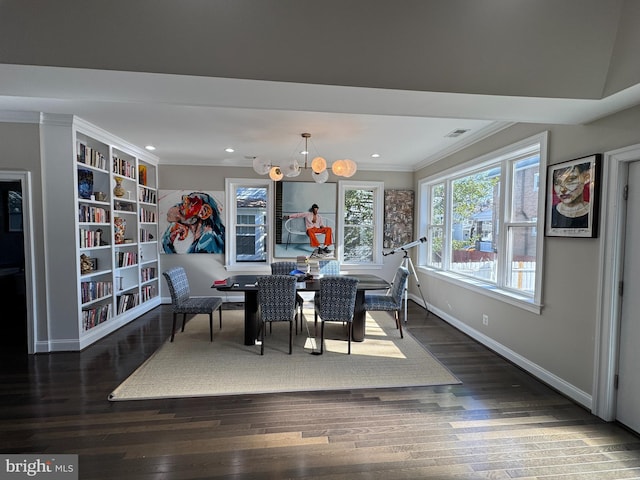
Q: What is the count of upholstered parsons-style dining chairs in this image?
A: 6